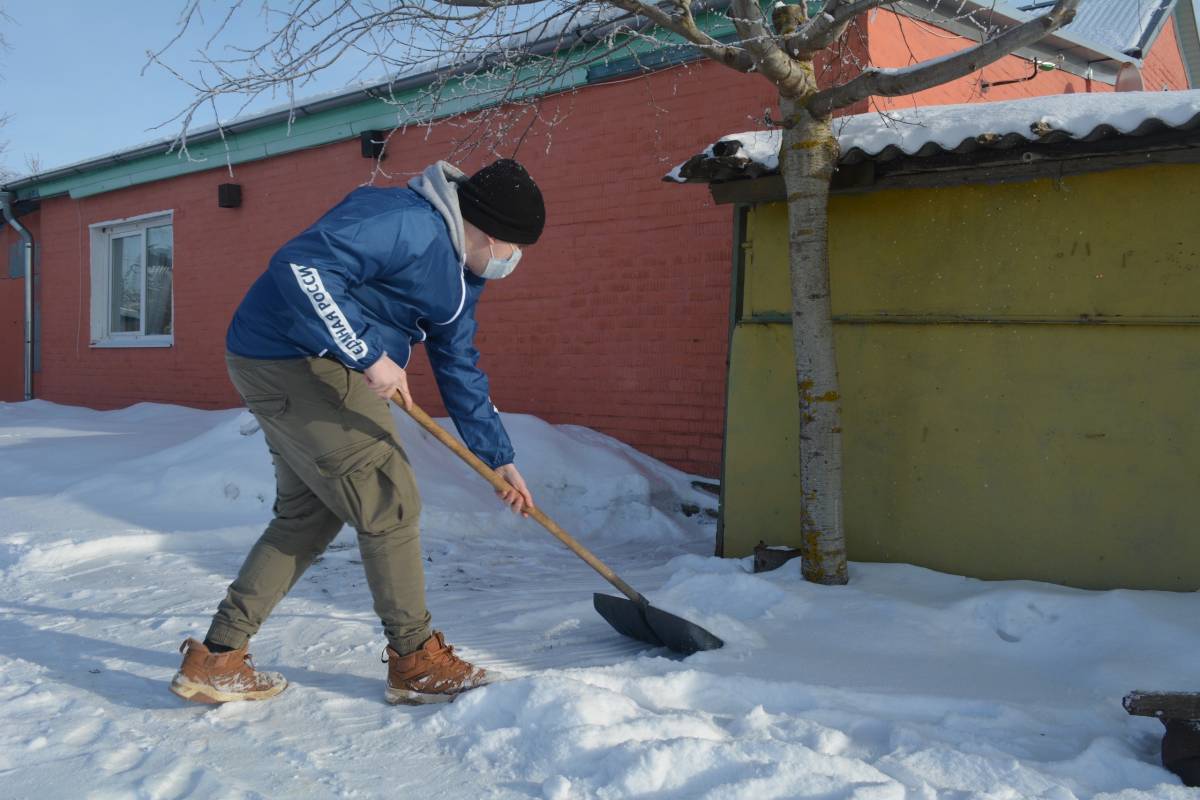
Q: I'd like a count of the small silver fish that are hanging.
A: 0